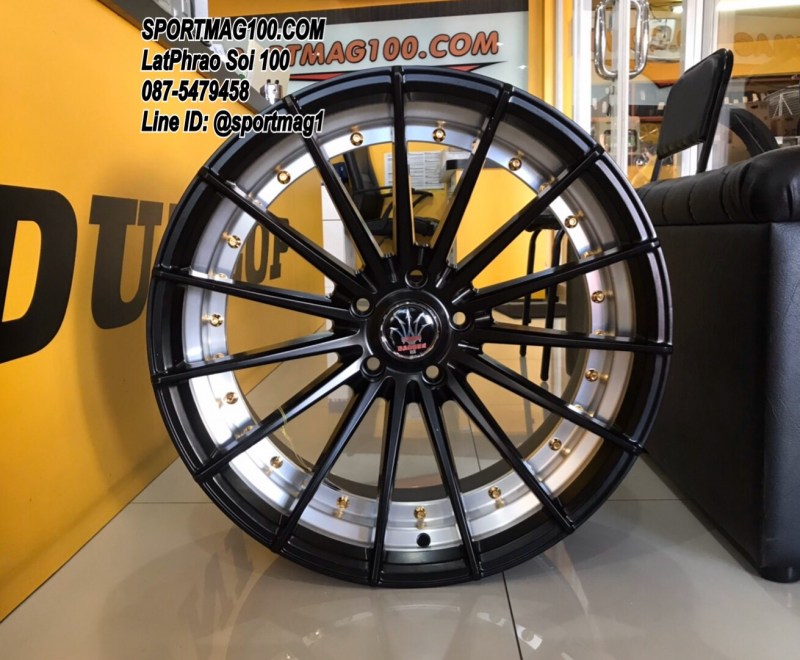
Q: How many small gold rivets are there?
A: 15